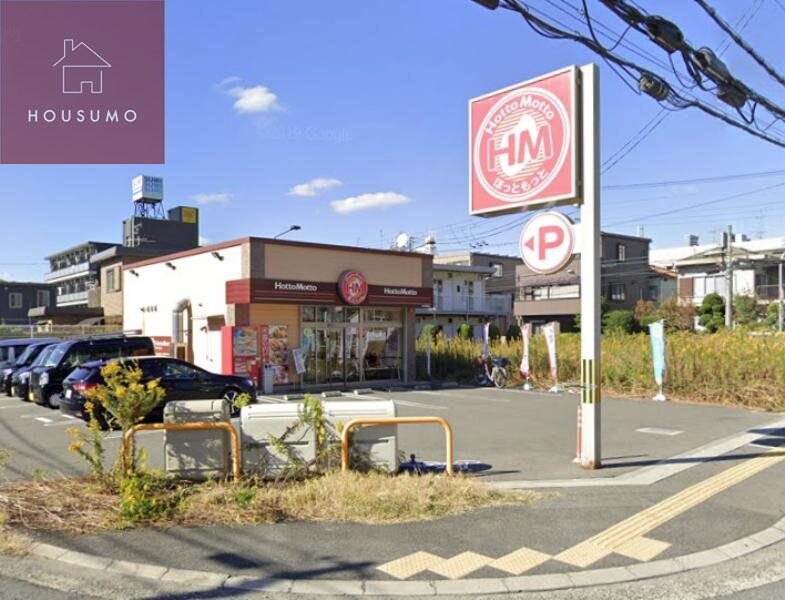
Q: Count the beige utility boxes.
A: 3